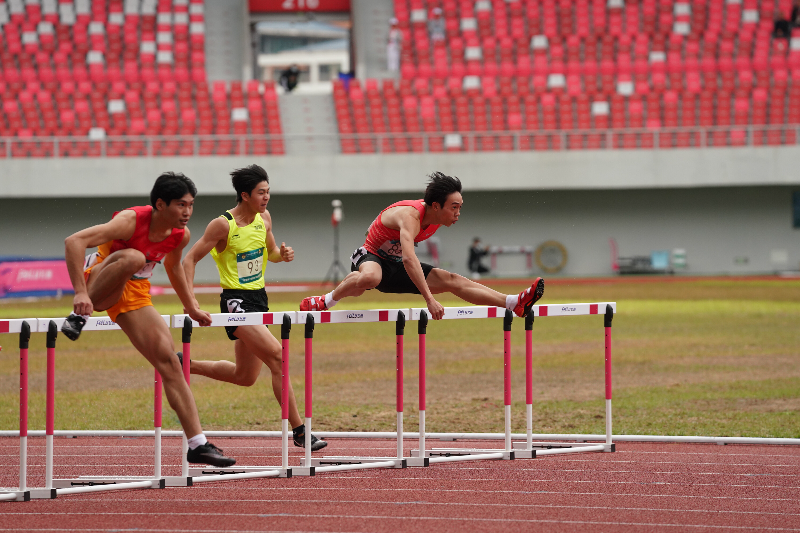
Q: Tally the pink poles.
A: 11